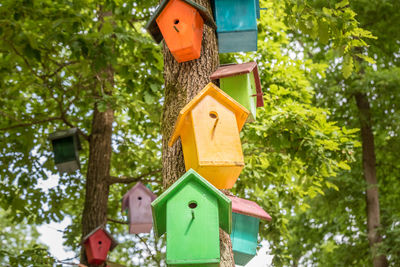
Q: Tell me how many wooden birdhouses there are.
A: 9